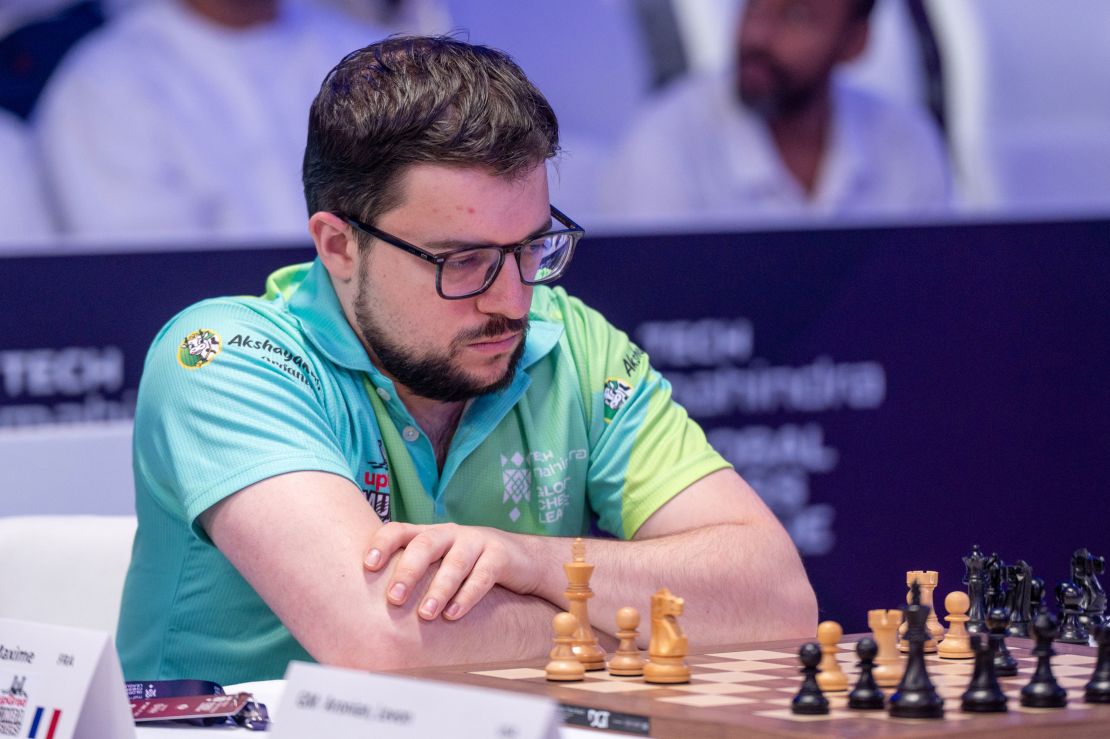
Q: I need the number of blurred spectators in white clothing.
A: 2